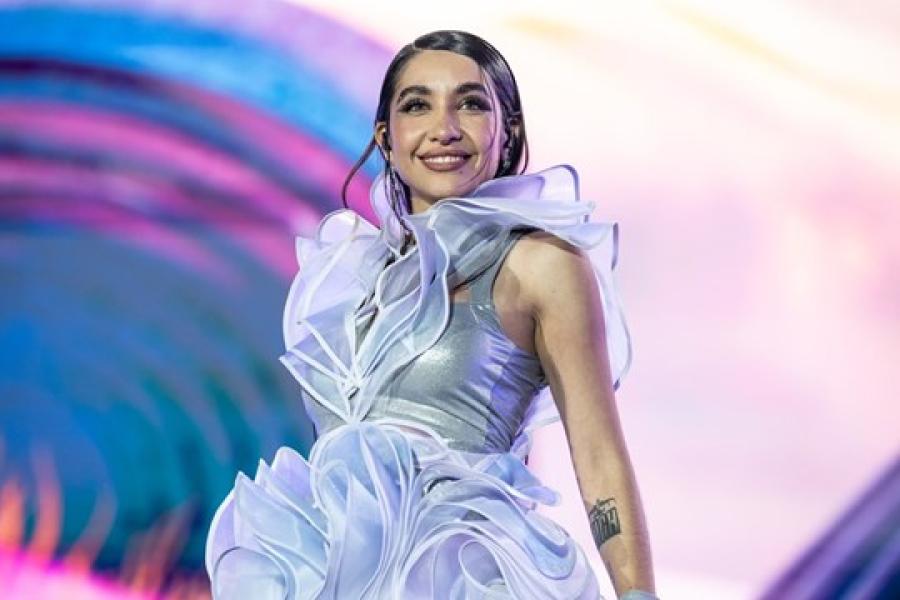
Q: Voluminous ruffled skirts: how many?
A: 1